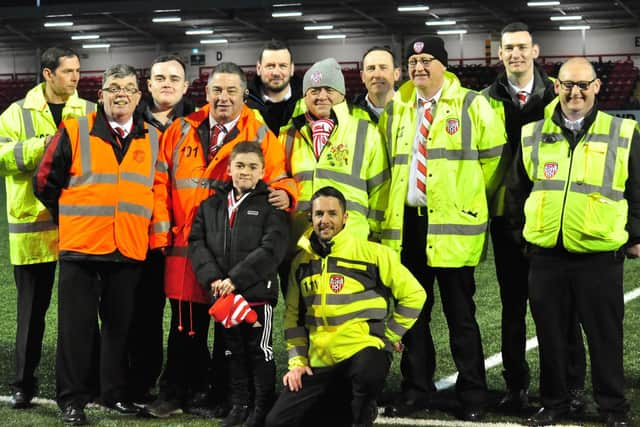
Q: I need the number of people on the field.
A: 12